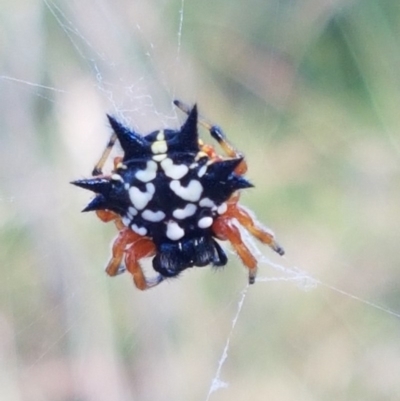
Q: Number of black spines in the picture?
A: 6